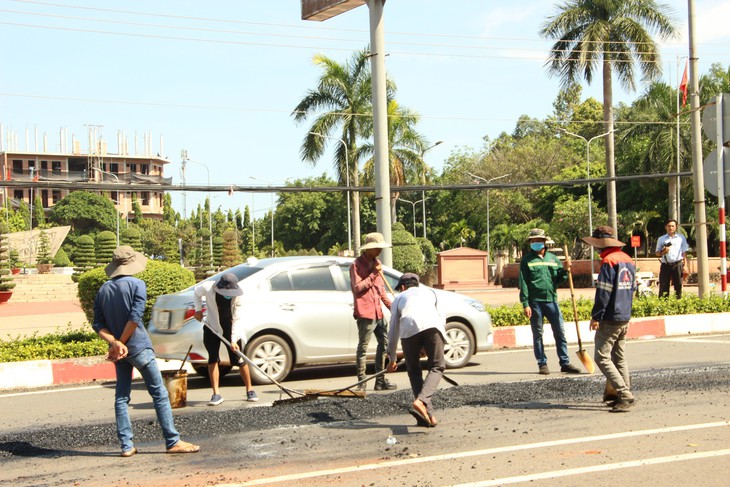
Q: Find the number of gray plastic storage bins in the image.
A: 0